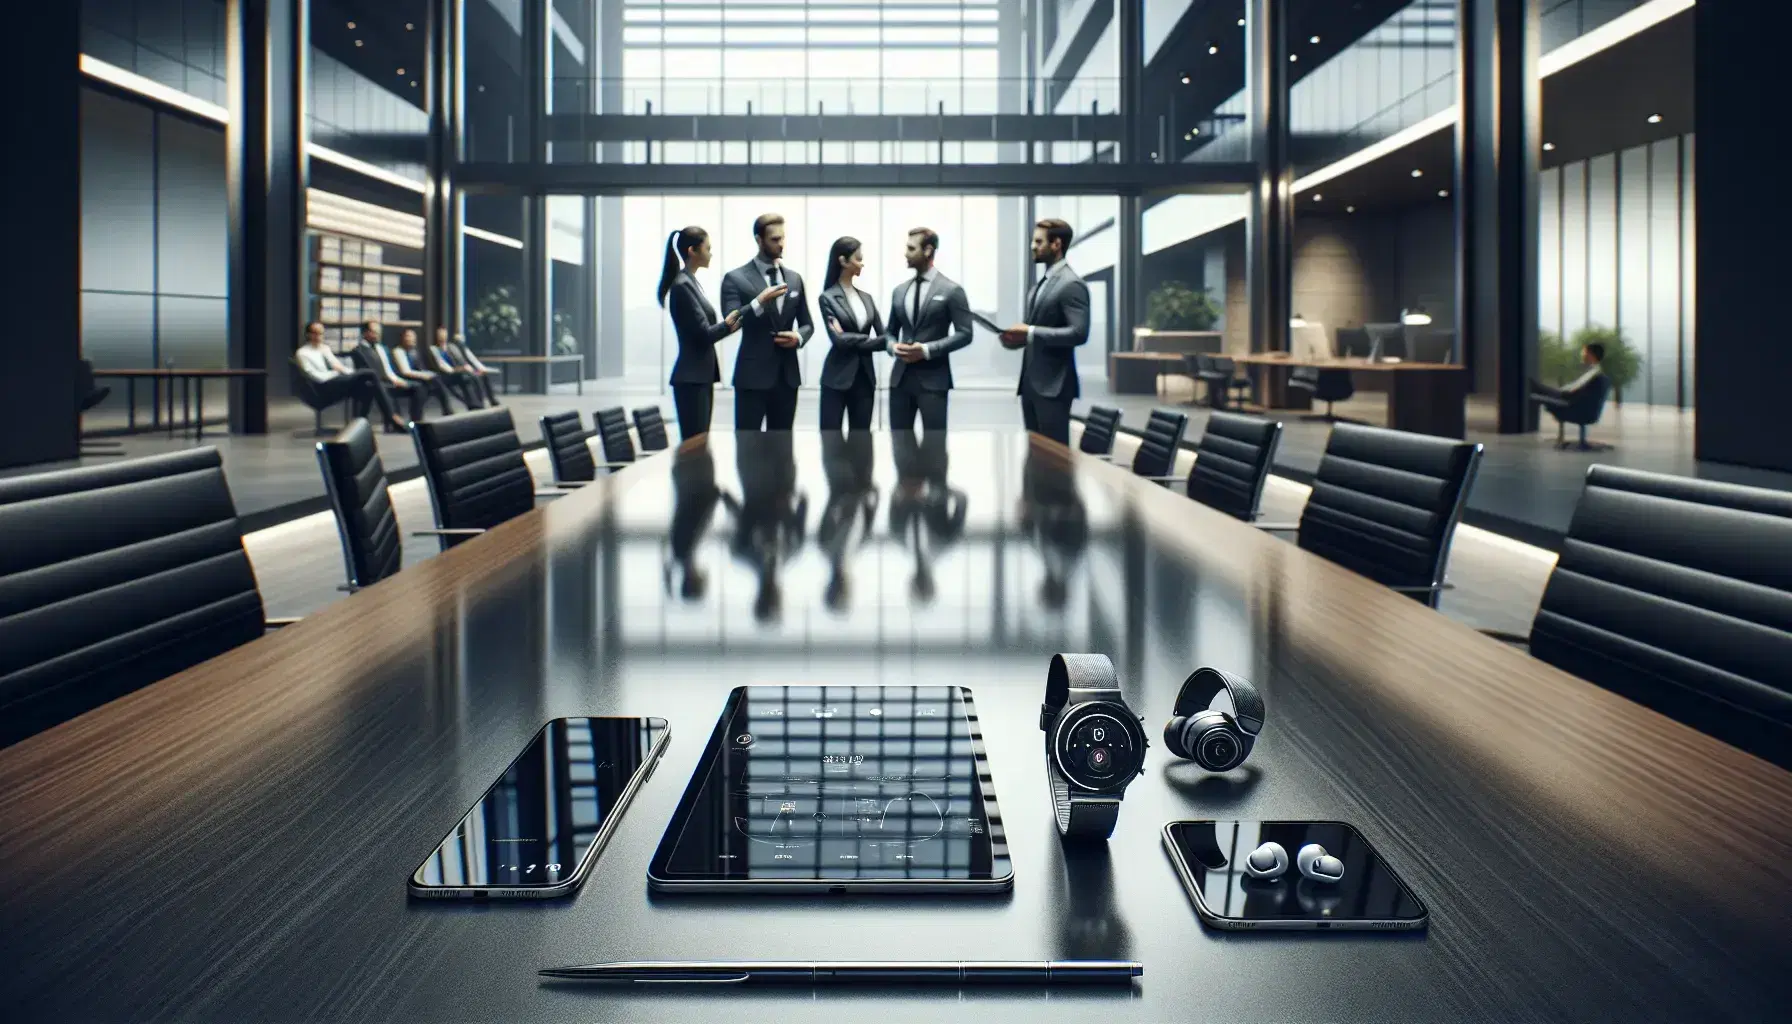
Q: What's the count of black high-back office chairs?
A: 11